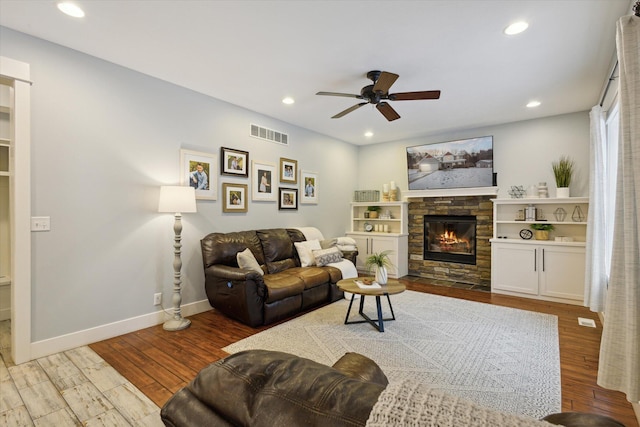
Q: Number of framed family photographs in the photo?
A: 7